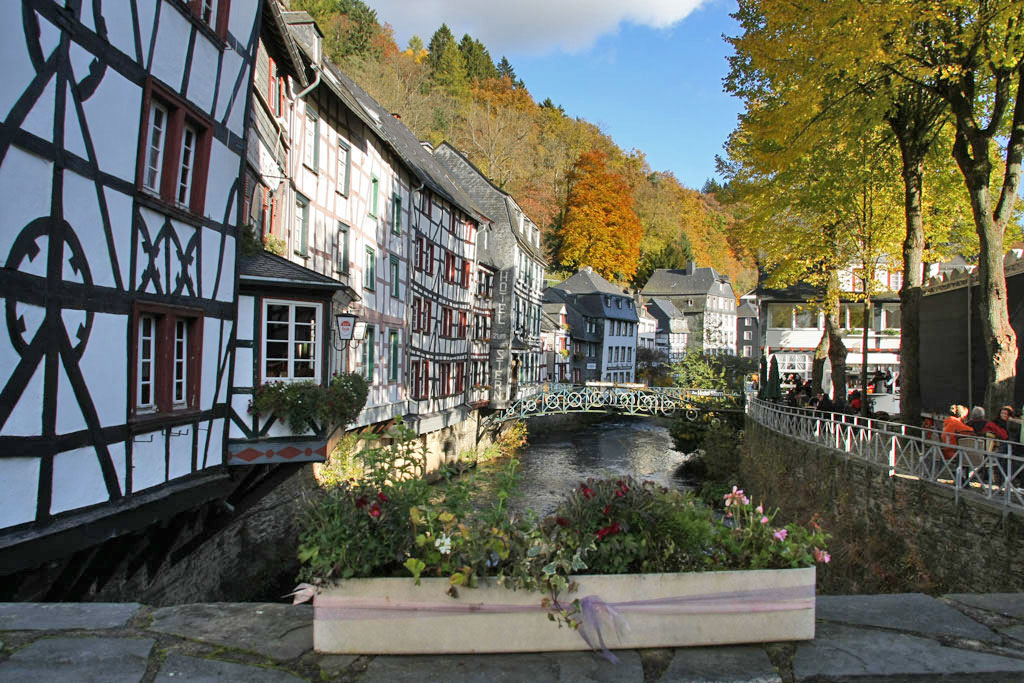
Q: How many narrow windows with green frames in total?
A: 10